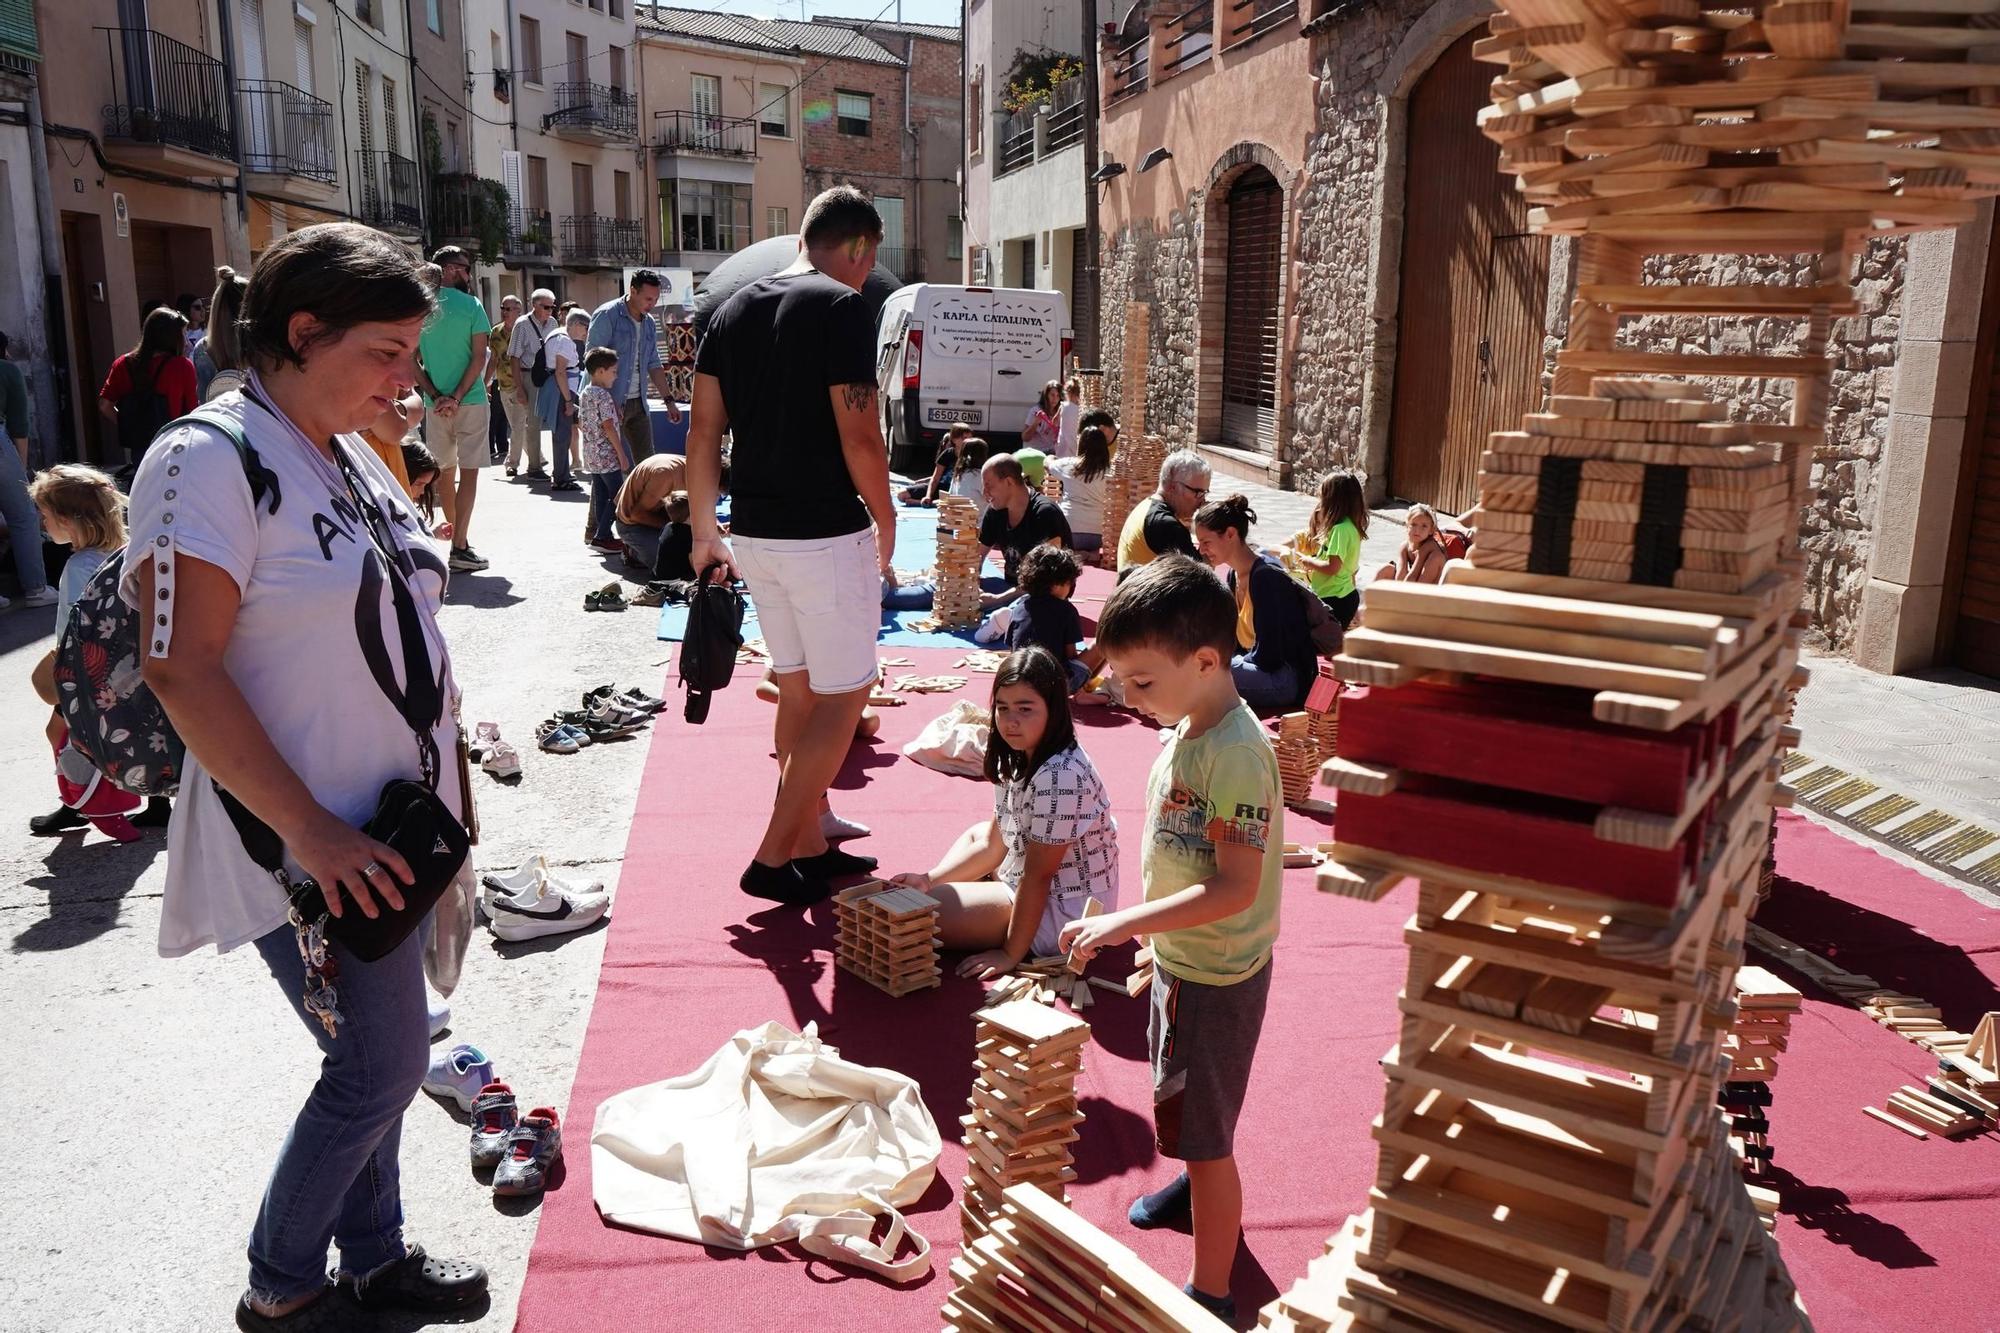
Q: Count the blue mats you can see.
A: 1